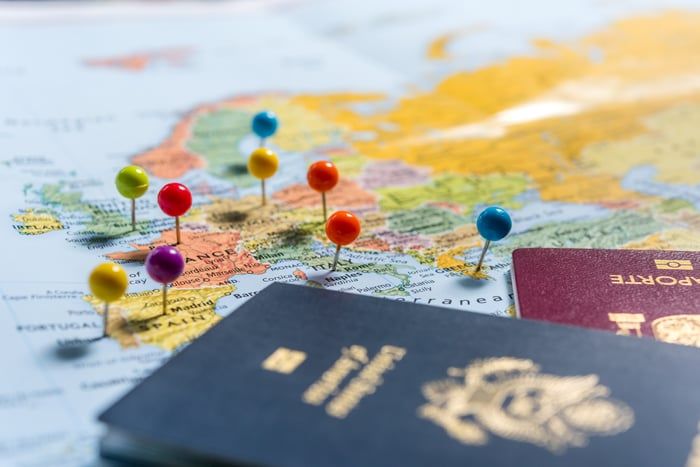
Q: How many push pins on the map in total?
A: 9